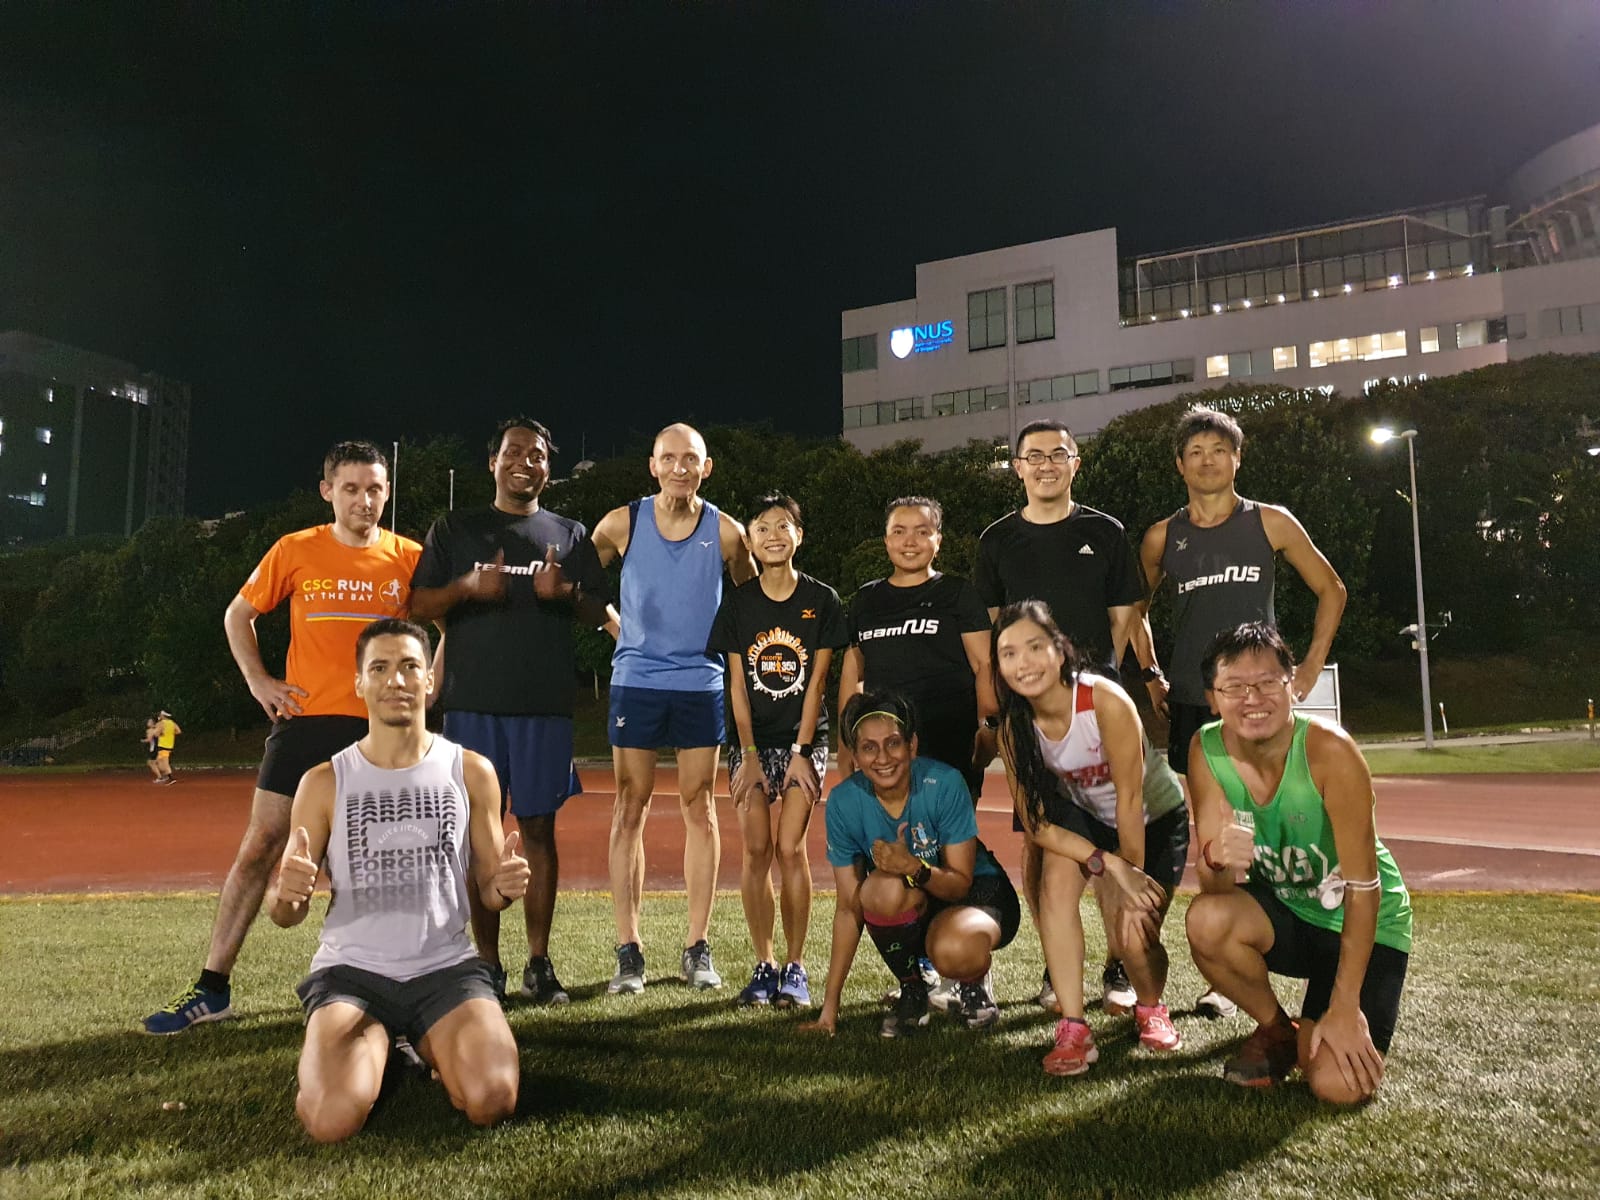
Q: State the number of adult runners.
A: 13